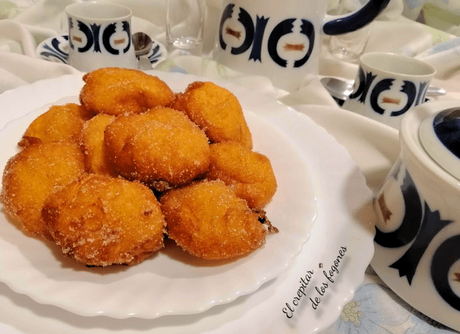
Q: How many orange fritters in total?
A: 9